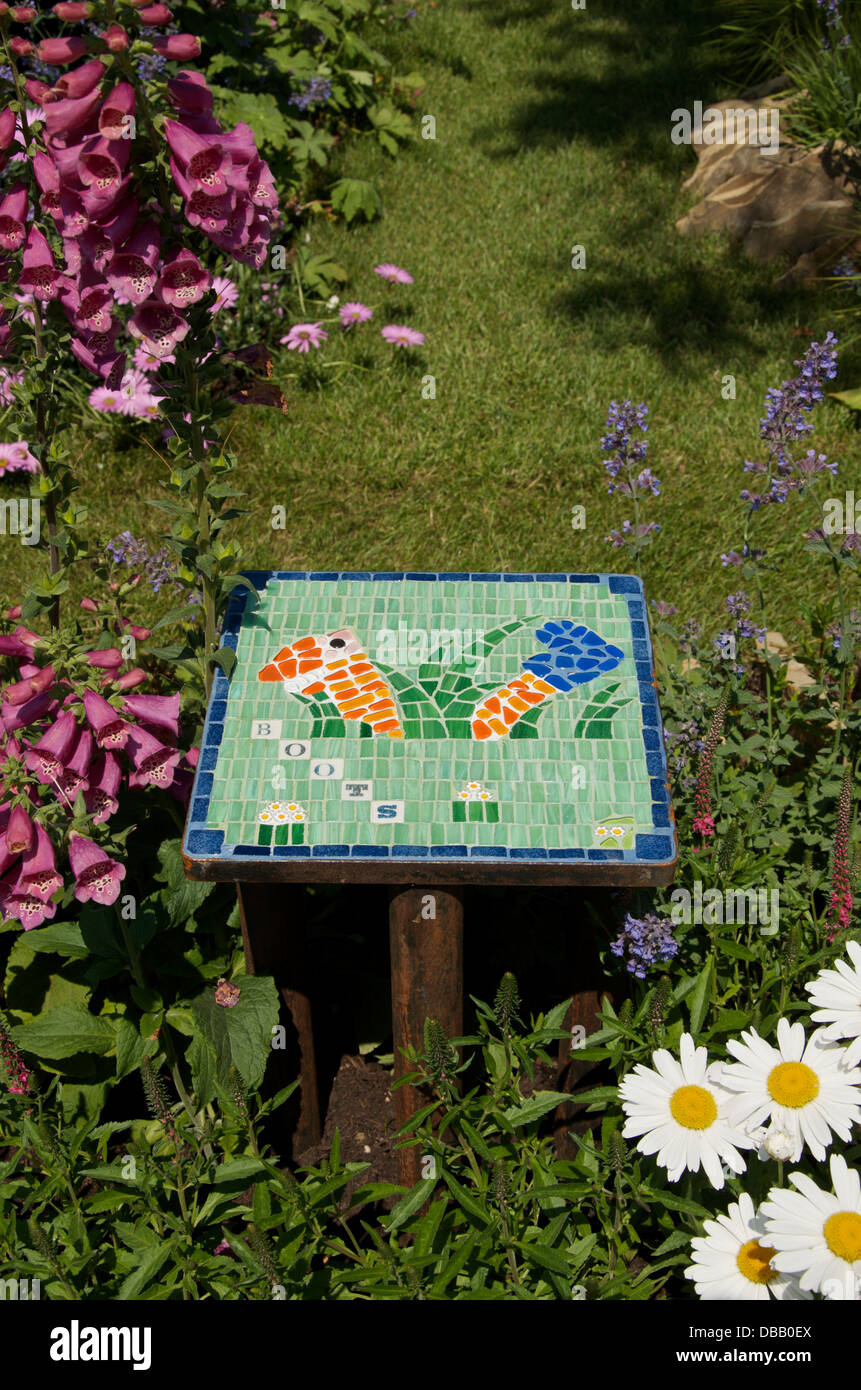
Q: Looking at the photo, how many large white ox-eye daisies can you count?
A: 5